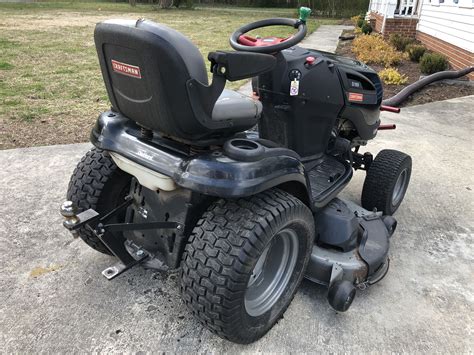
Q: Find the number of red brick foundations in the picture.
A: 1